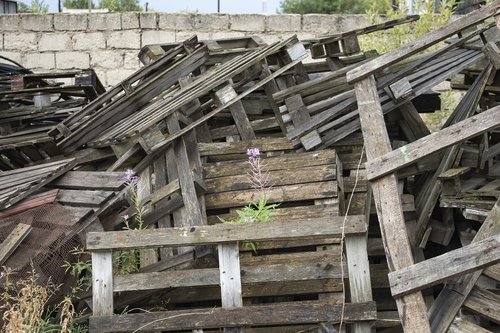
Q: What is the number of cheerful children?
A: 0